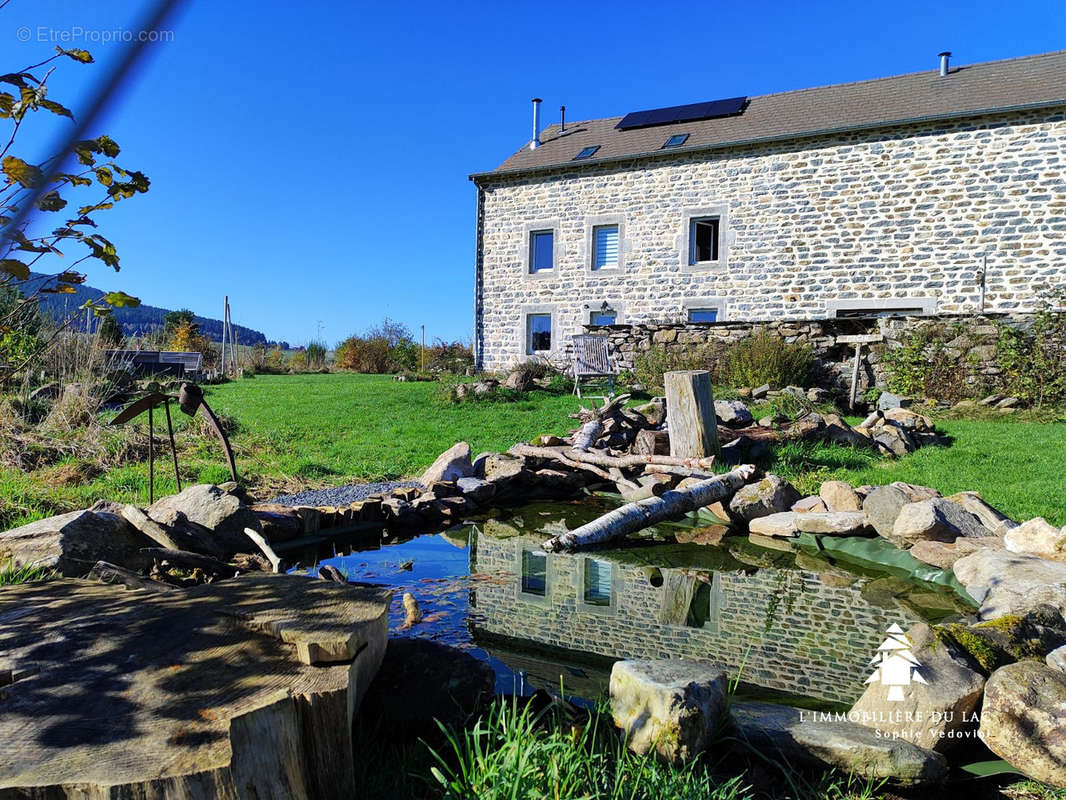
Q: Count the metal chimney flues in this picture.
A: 3